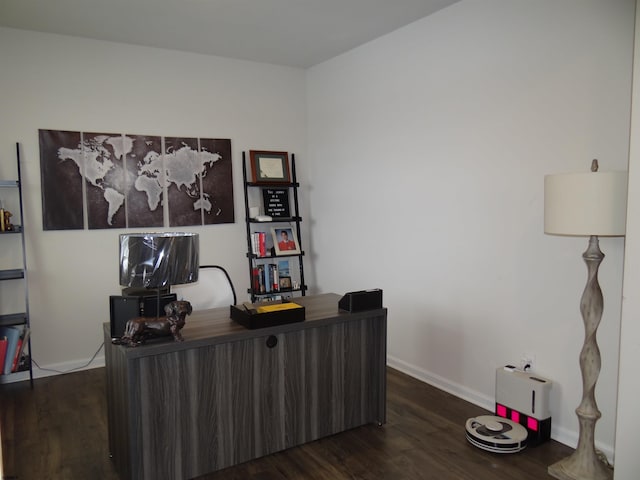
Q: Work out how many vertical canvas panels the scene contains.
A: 5